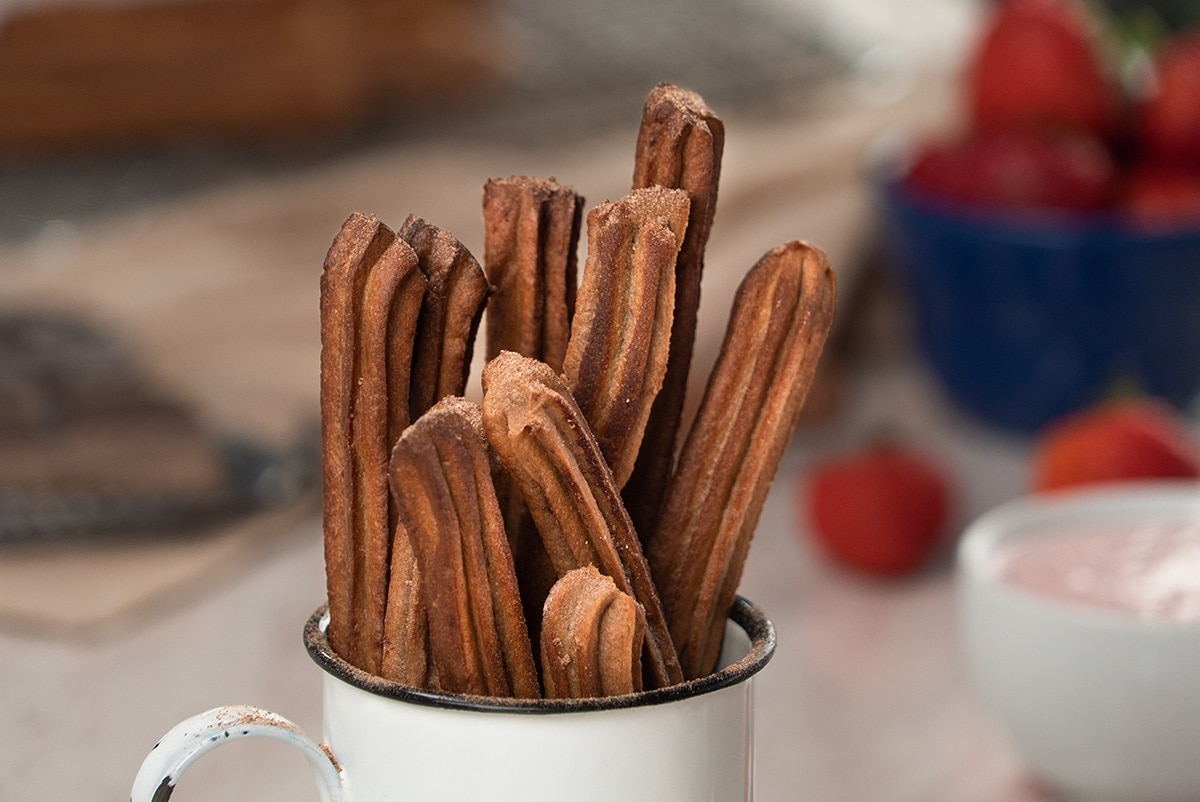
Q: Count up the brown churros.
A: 9